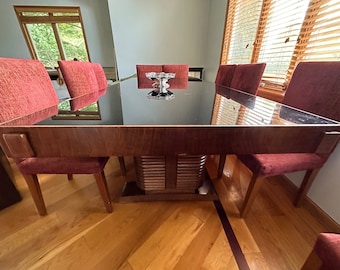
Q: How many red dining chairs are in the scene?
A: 9